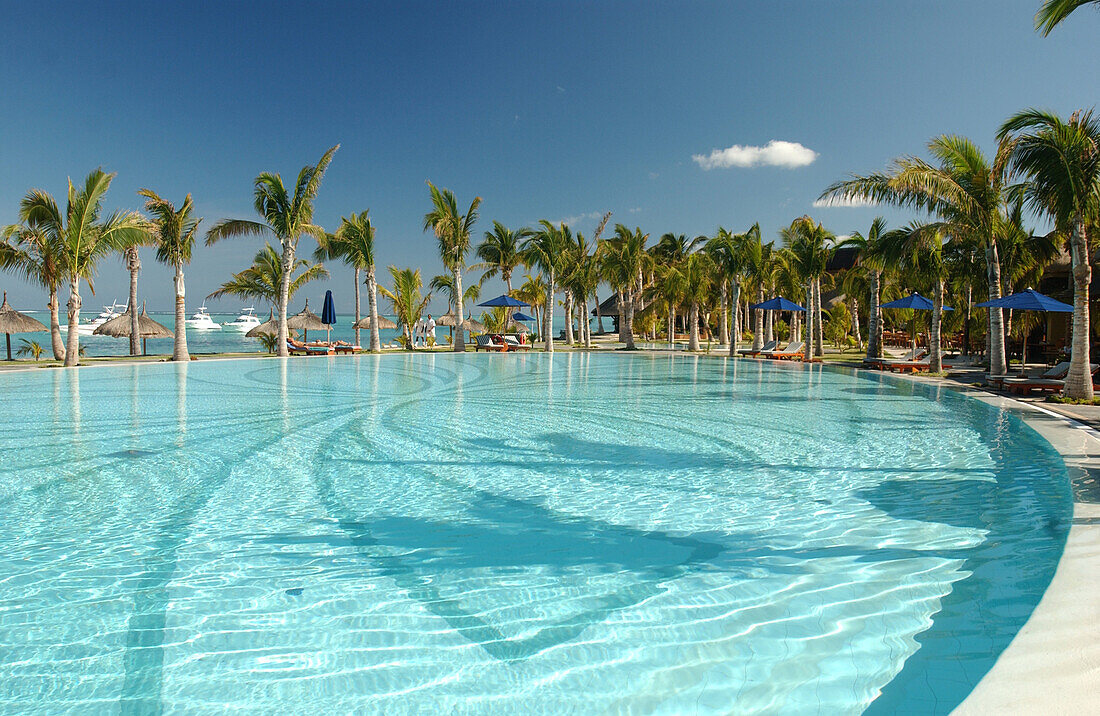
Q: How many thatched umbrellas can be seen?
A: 9